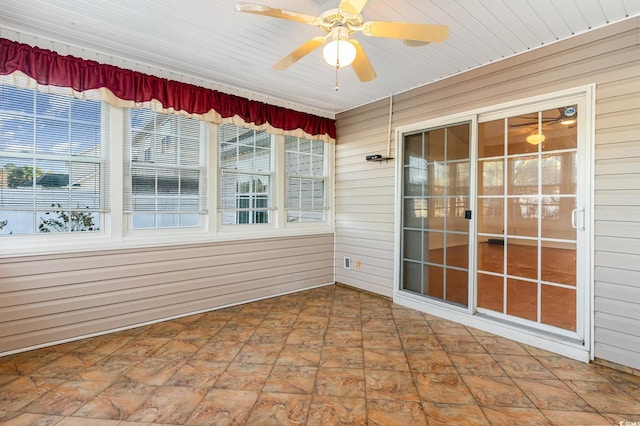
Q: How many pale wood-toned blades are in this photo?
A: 5